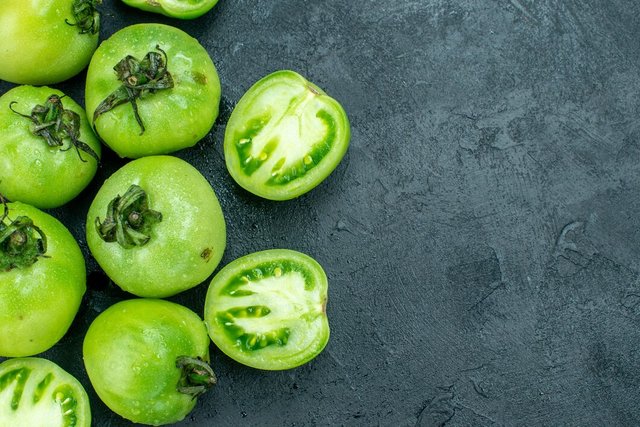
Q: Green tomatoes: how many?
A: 10